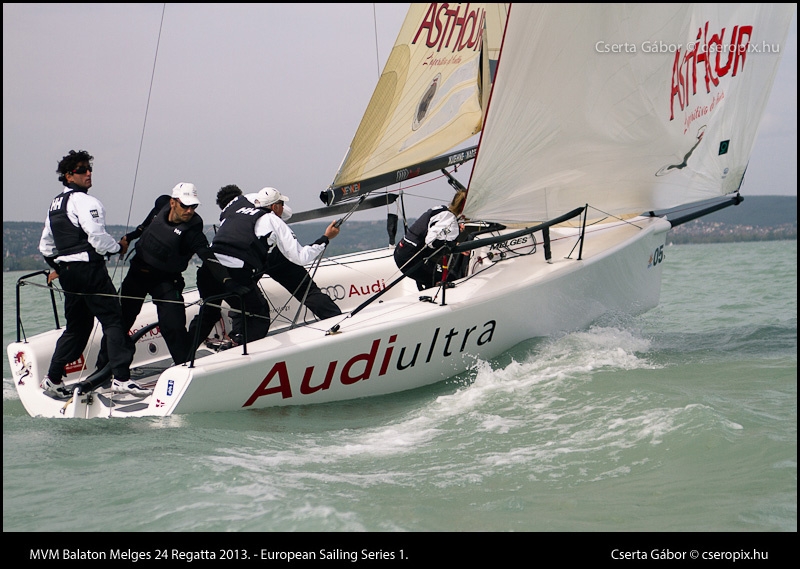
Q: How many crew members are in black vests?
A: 5